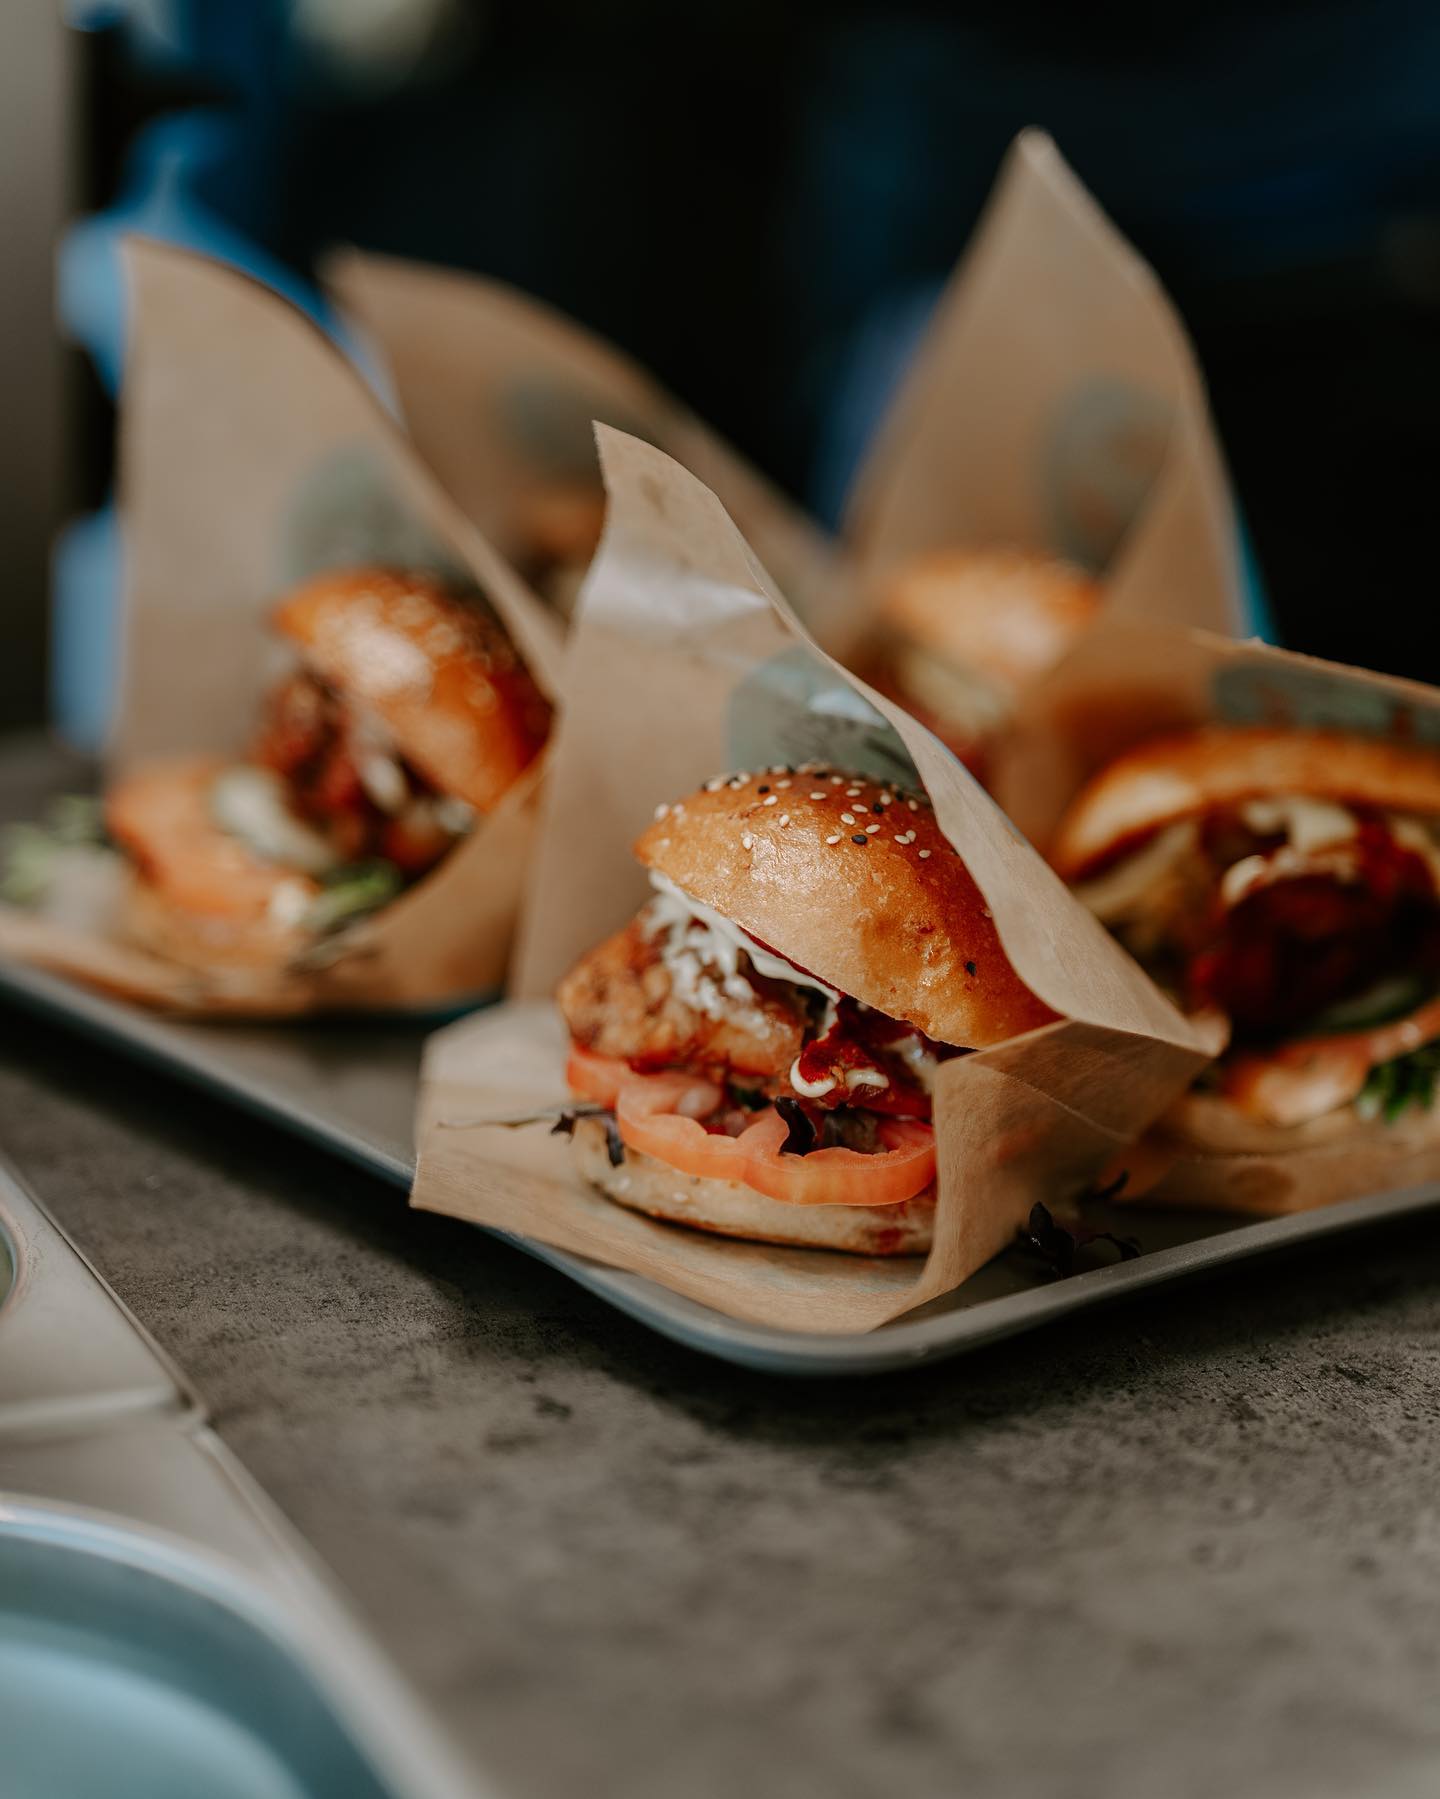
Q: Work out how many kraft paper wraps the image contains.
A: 5